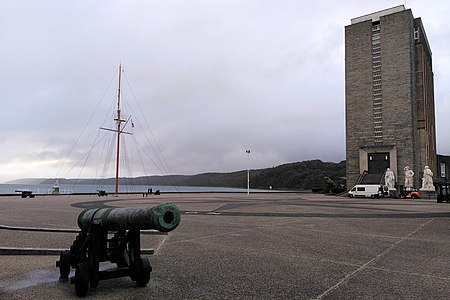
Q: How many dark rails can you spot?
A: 2